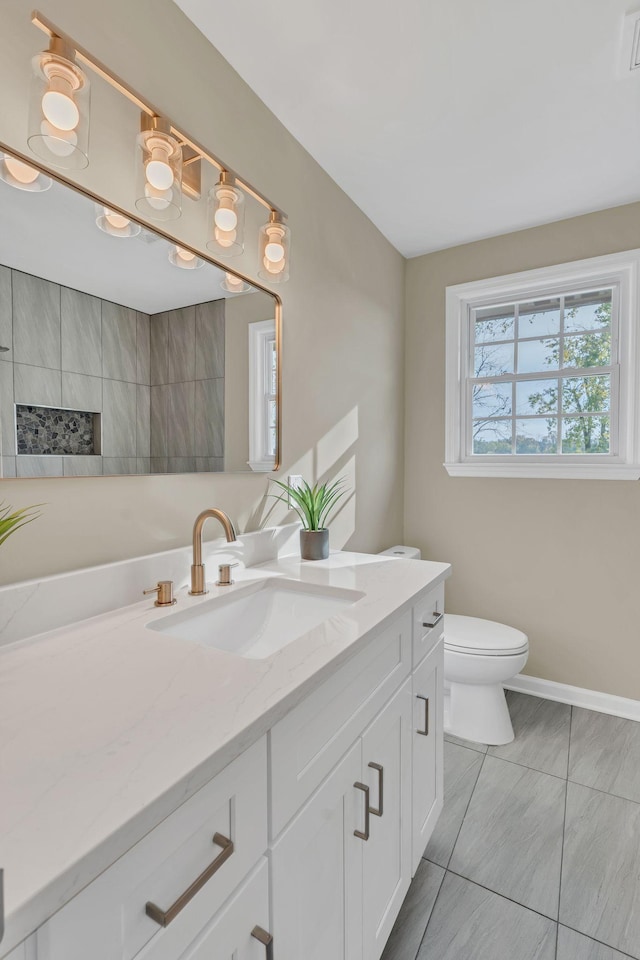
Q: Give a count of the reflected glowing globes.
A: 4